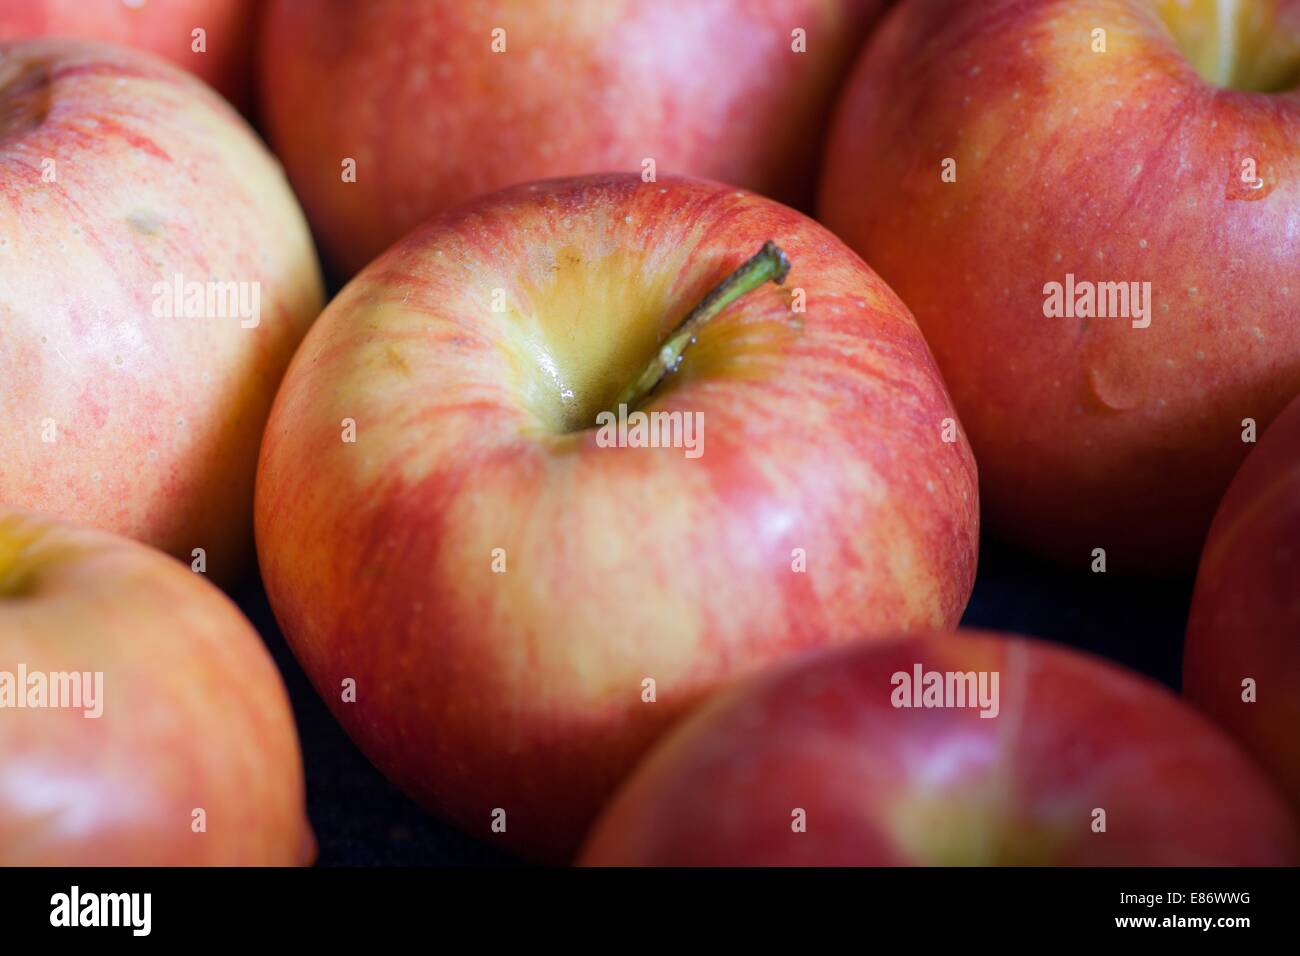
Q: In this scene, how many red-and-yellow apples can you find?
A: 8